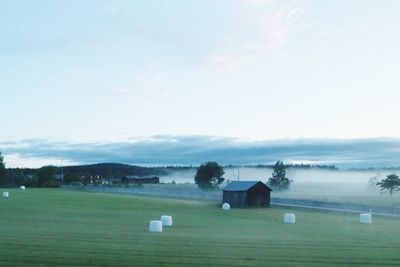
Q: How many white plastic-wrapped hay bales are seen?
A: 7